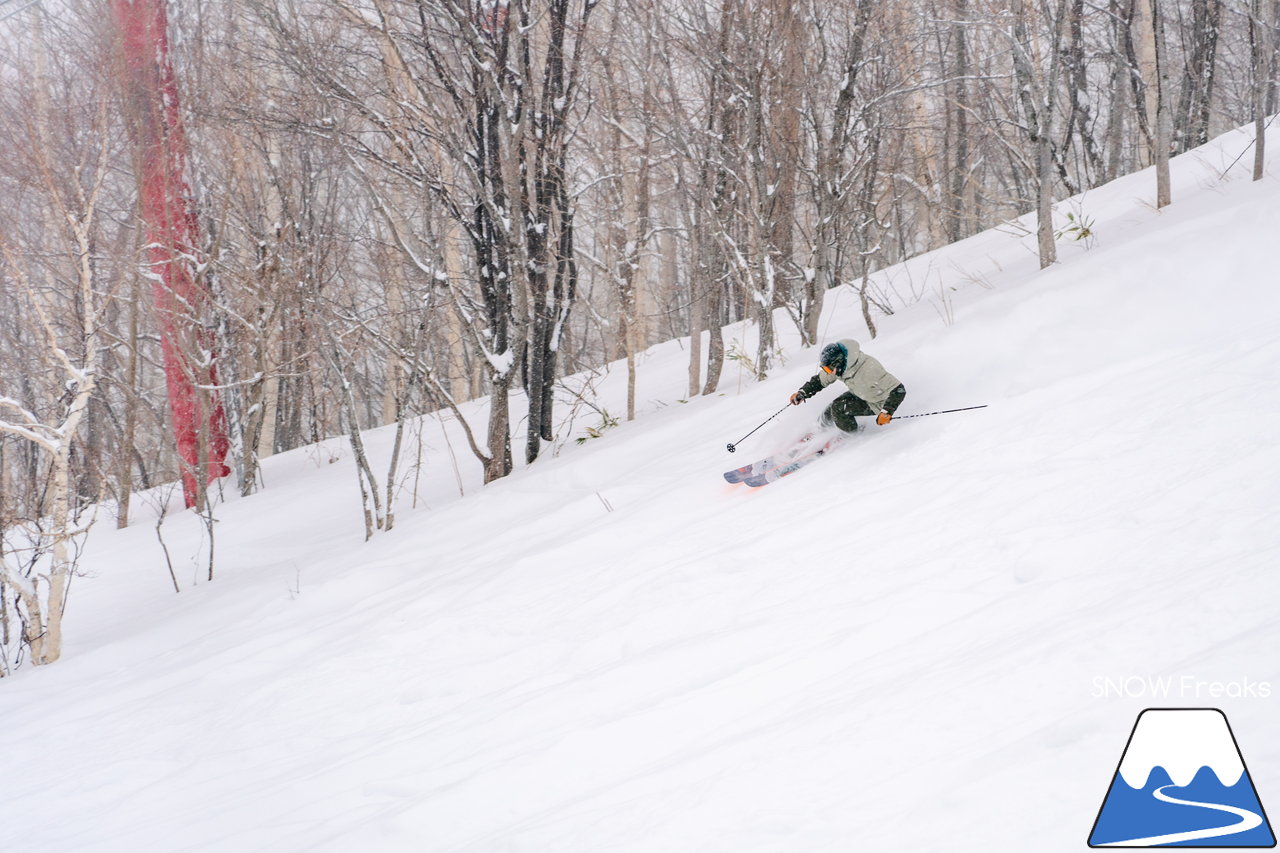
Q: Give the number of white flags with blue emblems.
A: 0